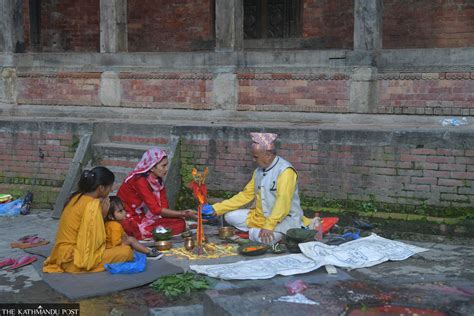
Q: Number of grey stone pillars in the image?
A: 4